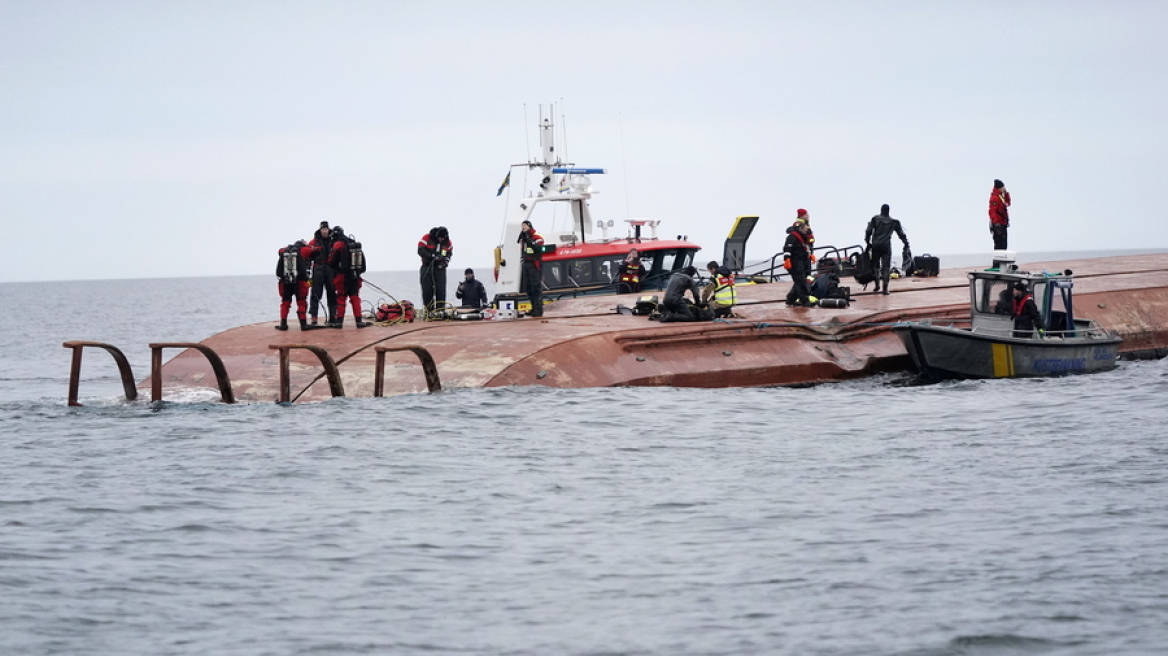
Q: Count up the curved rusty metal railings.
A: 4